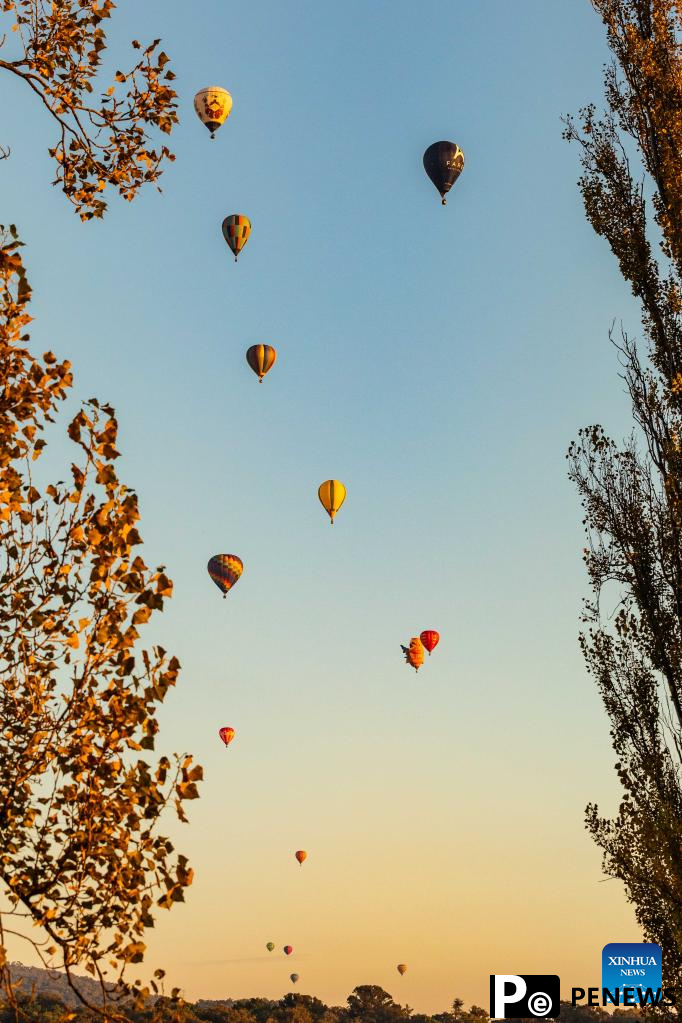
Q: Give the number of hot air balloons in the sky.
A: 14